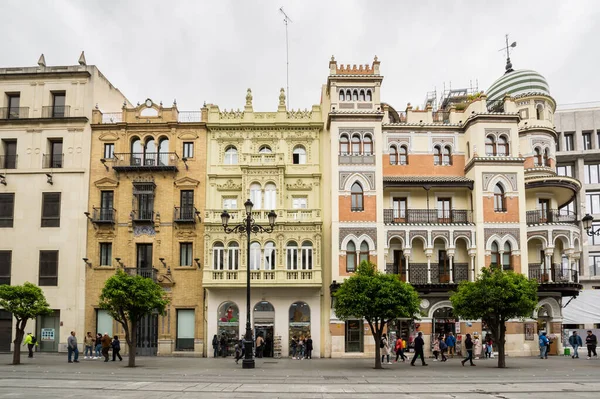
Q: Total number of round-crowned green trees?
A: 4